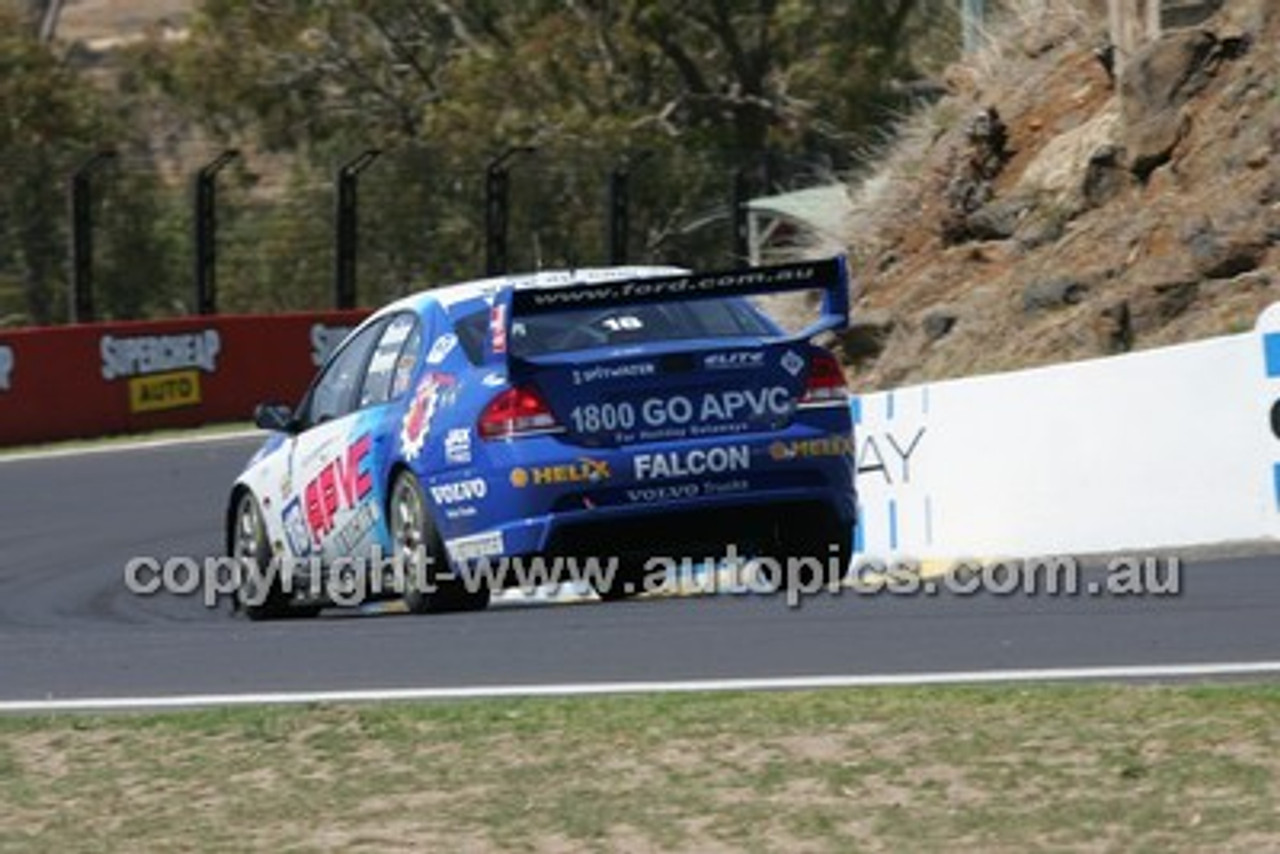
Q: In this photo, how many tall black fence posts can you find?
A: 6